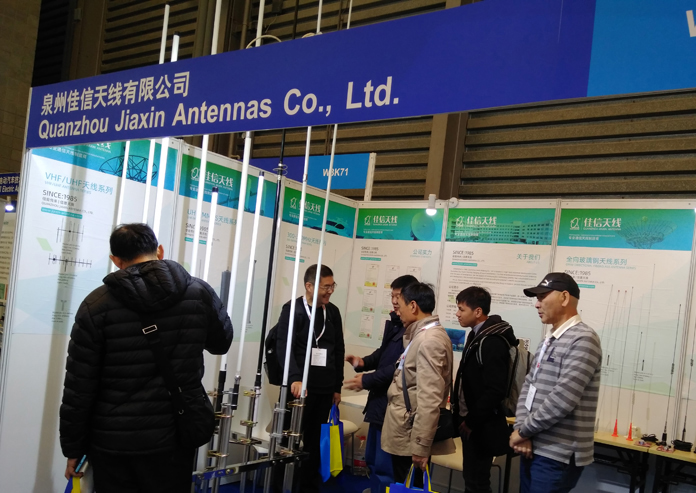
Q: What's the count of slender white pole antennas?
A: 9